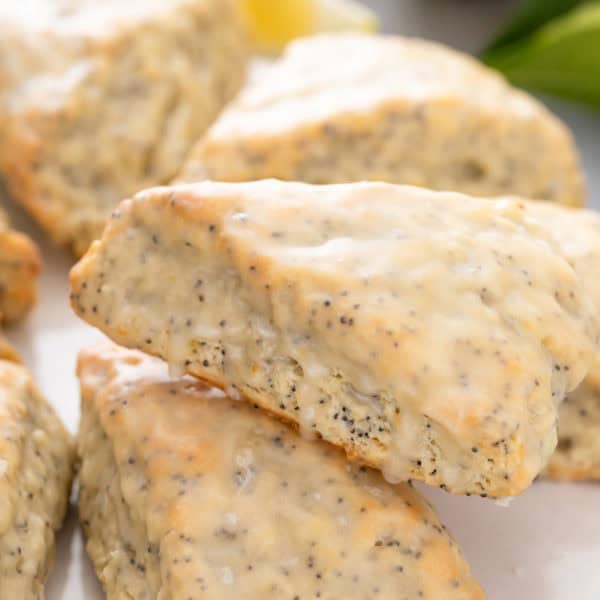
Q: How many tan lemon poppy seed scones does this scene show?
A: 7